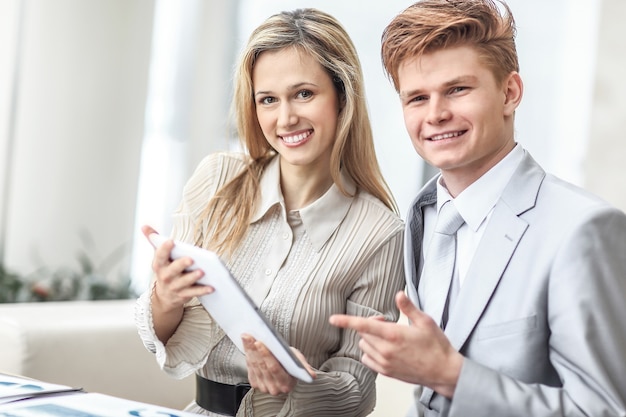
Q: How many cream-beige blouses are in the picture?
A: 1